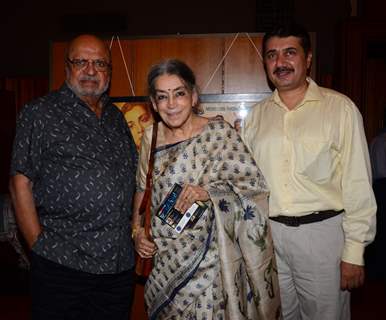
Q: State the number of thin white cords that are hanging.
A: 4